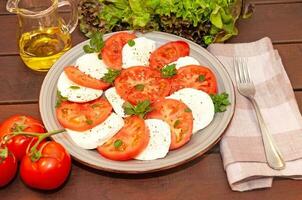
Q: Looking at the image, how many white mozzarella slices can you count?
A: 8